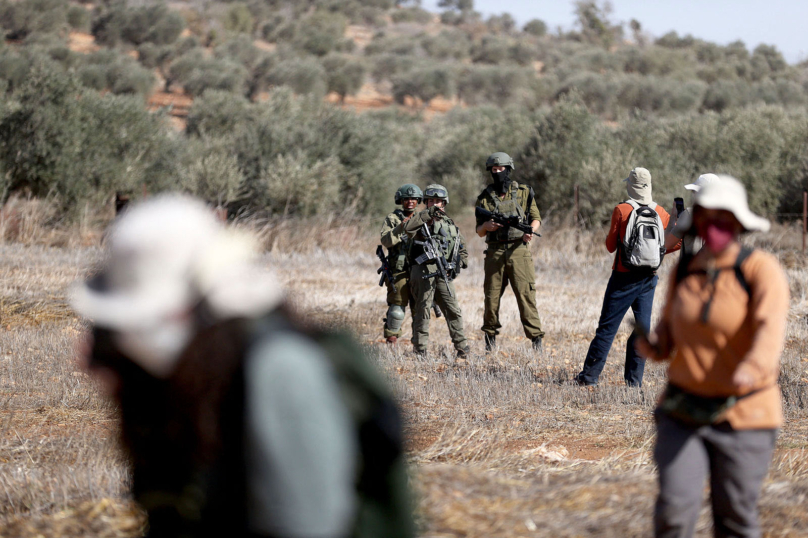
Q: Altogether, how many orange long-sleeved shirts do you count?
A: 2